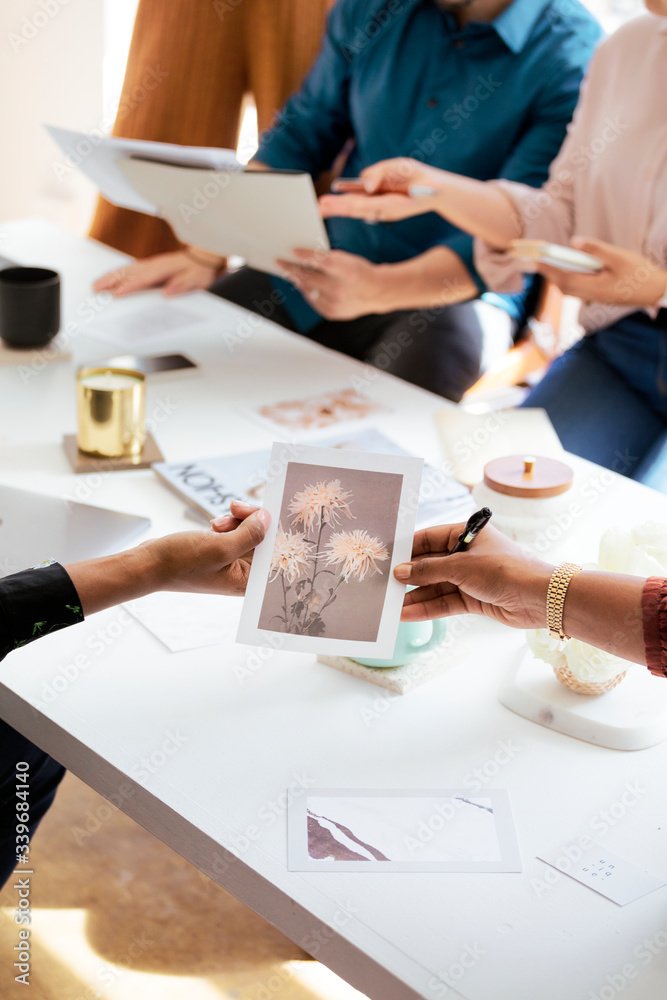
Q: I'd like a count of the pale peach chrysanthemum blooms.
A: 3